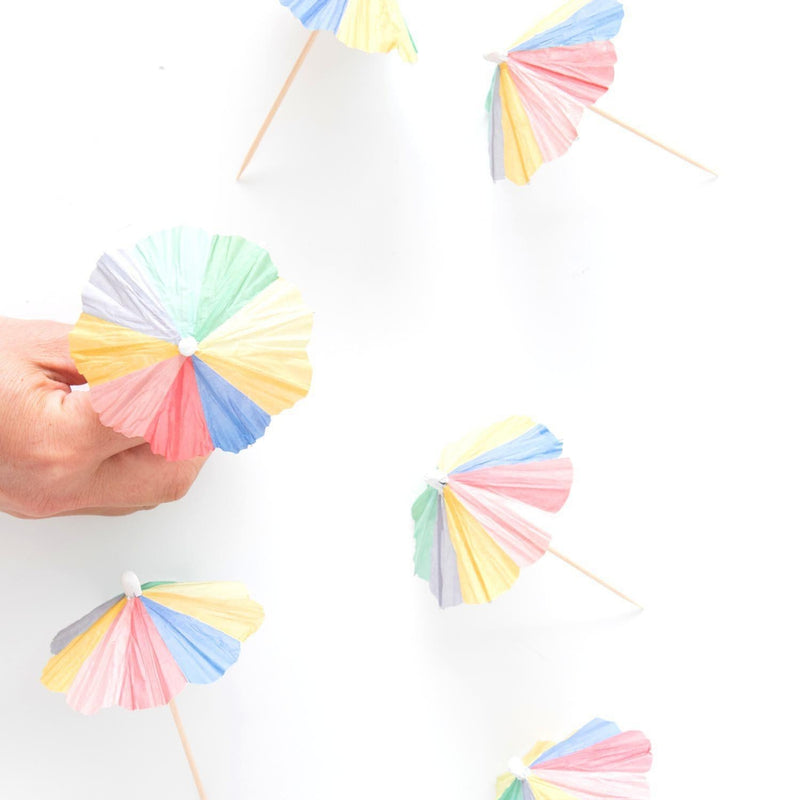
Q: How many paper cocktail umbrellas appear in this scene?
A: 6